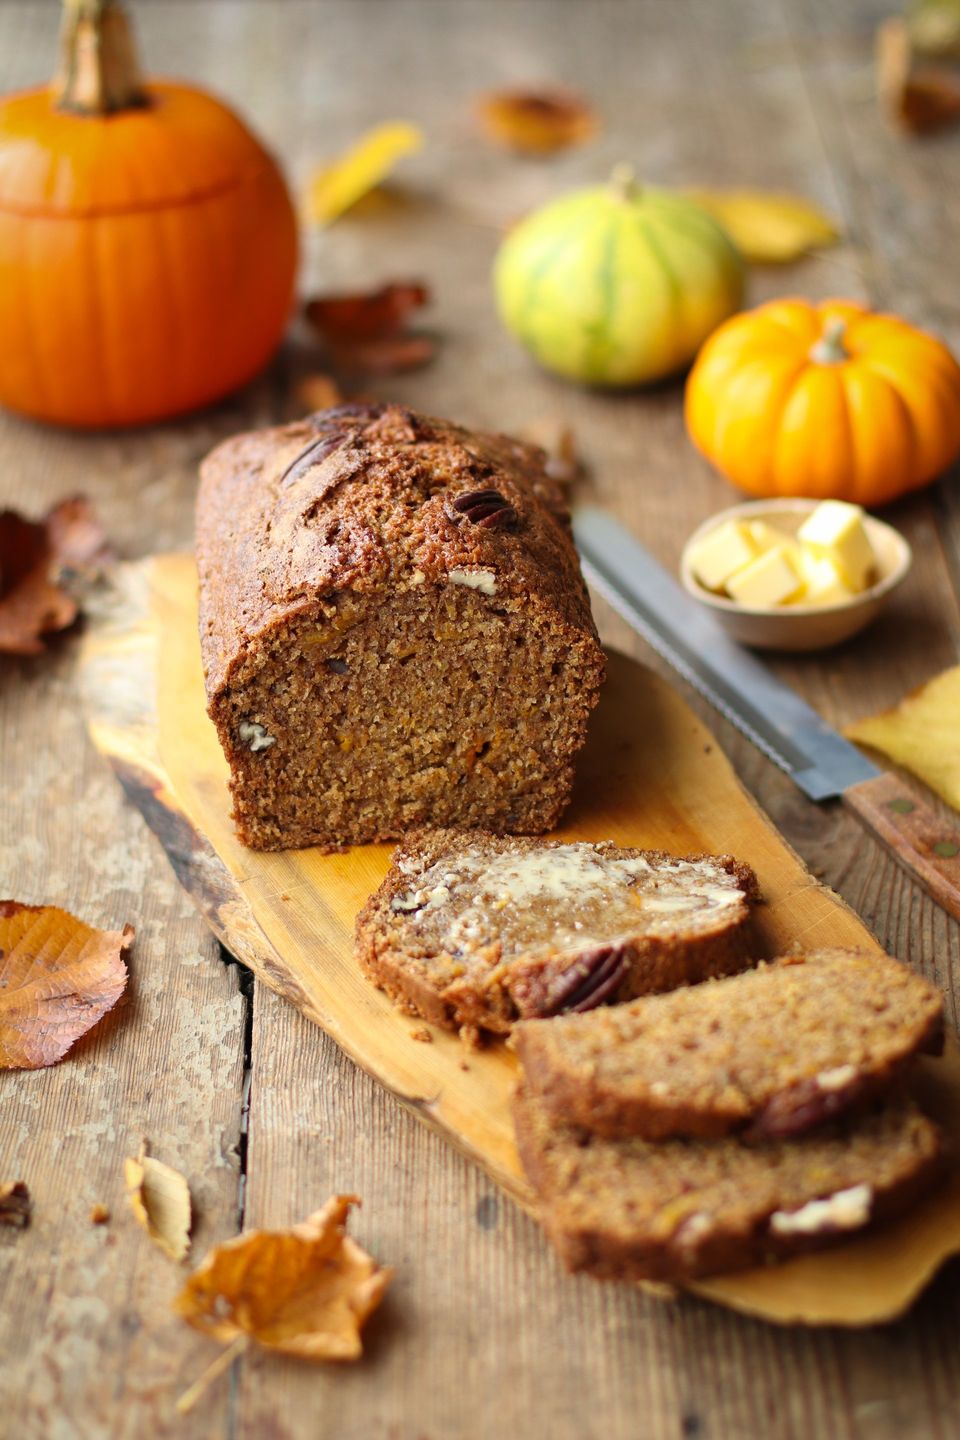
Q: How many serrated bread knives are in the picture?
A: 1